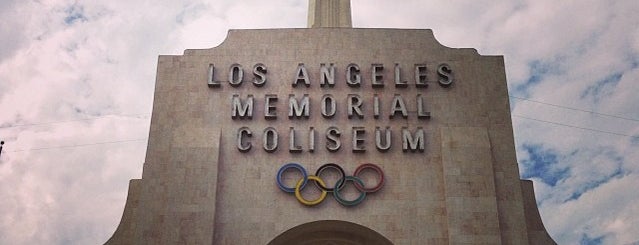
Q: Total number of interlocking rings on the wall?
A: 5